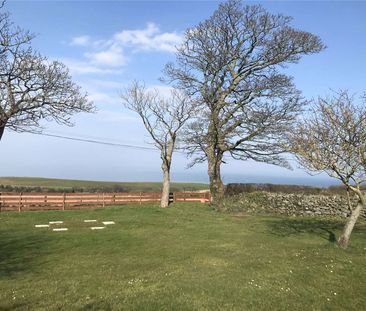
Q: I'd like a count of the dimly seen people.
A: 0